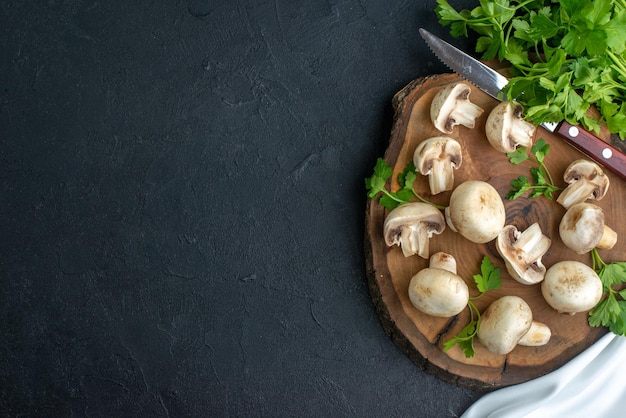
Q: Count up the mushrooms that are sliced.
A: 6